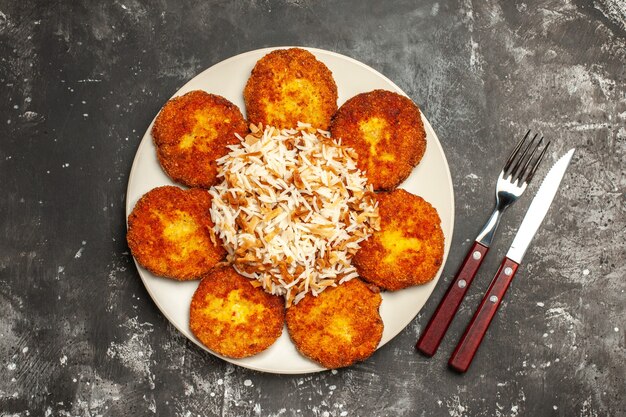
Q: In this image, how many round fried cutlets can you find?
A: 7